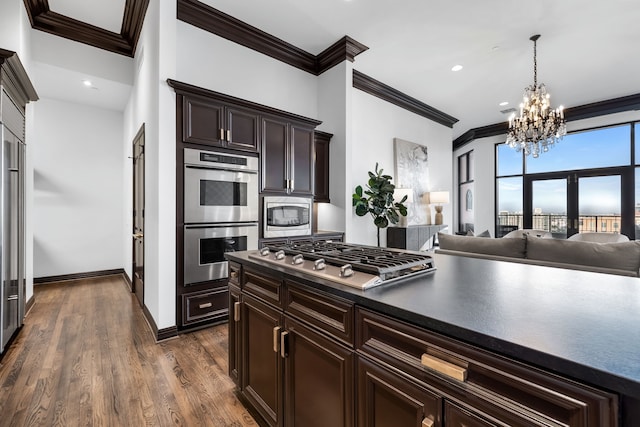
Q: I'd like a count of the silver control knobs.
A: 5